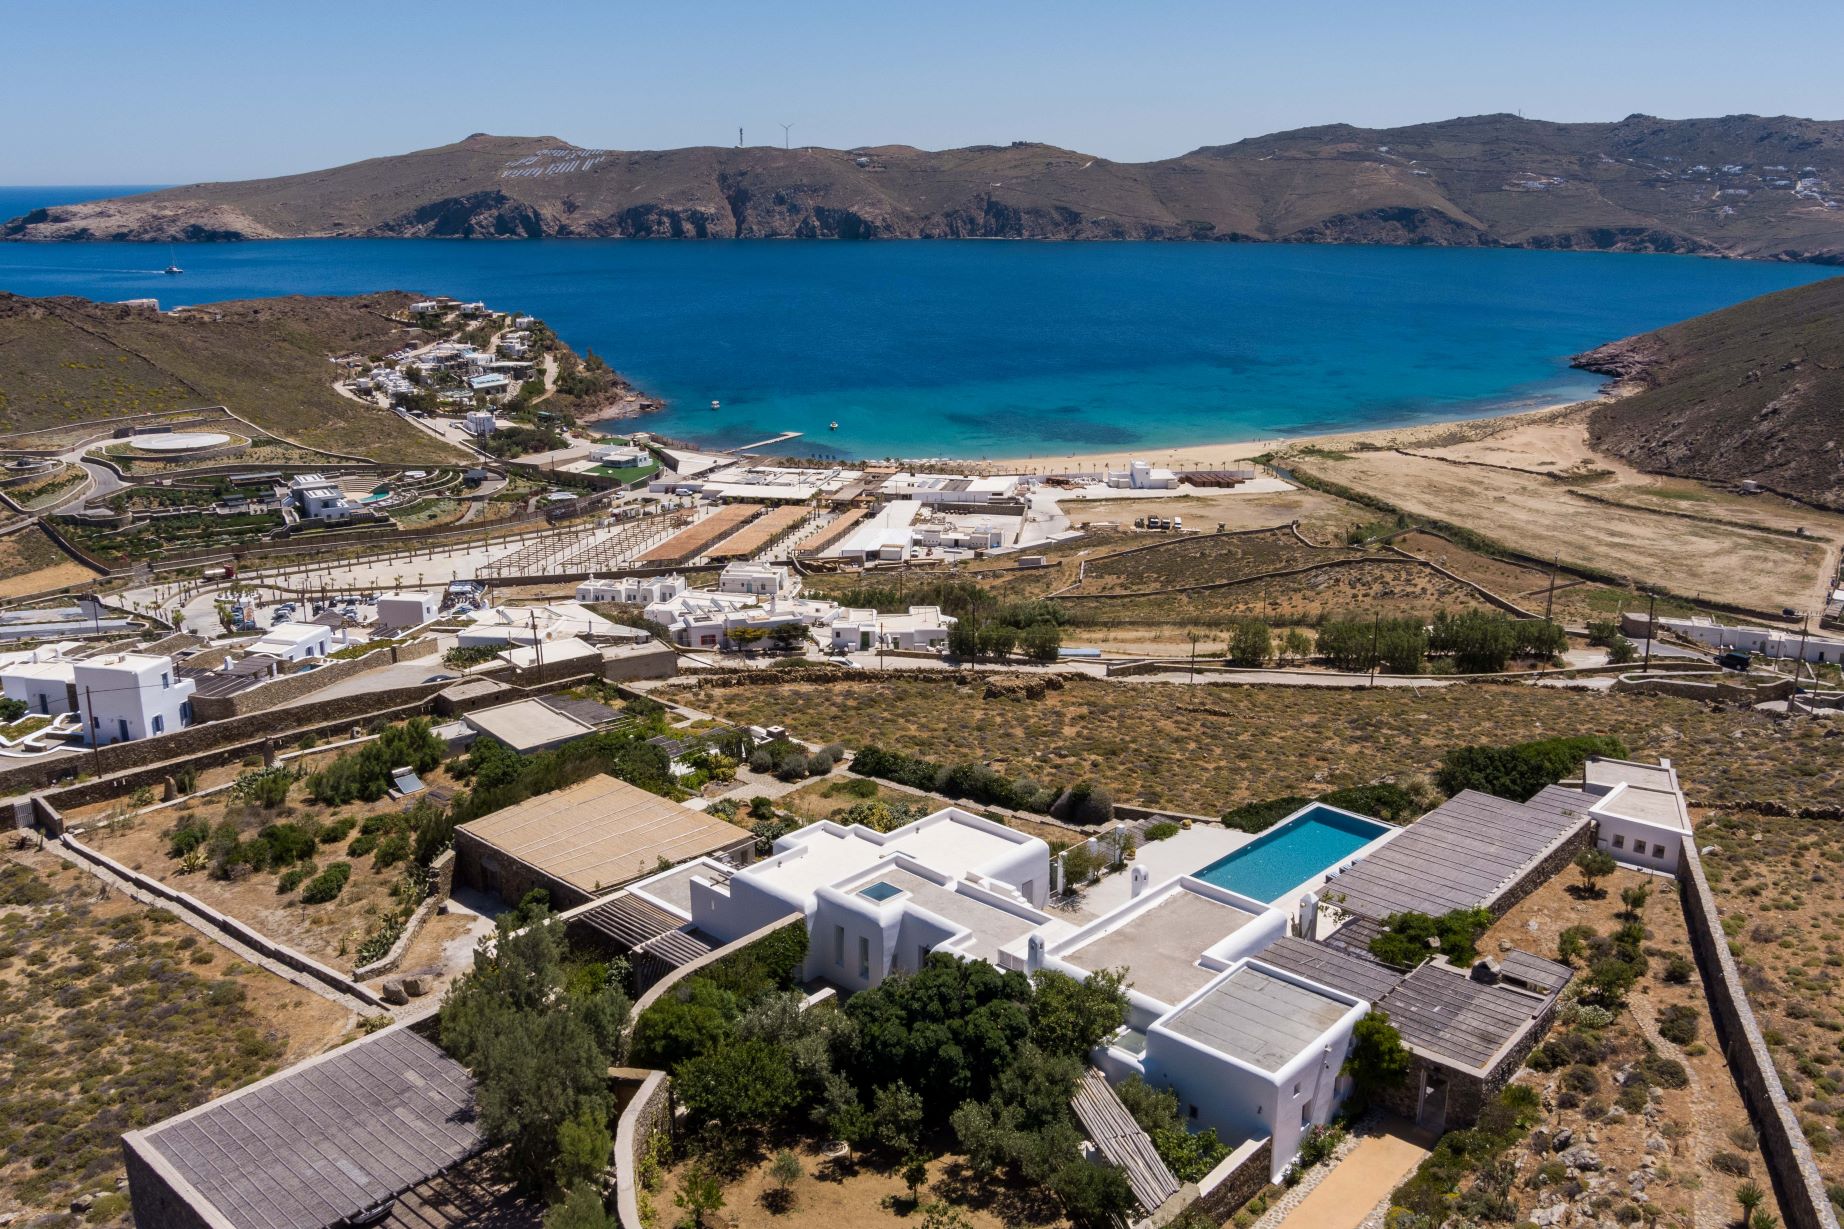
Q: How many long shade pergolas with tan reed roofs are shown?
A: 3